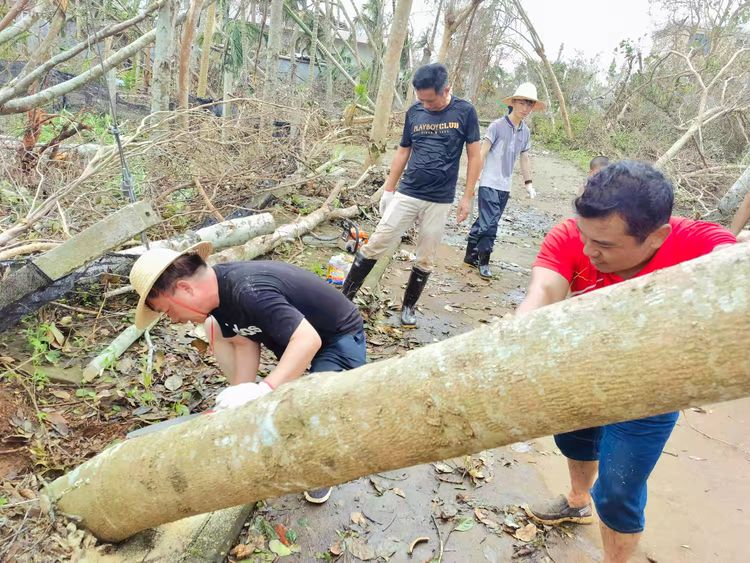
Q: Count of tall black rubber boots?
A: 4